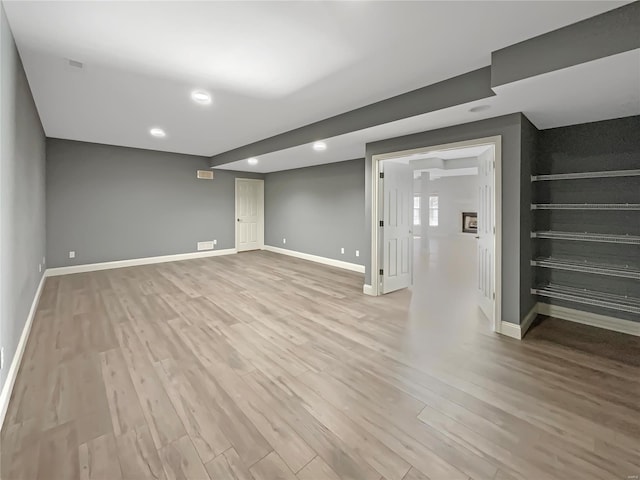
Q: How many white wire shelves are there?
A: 5